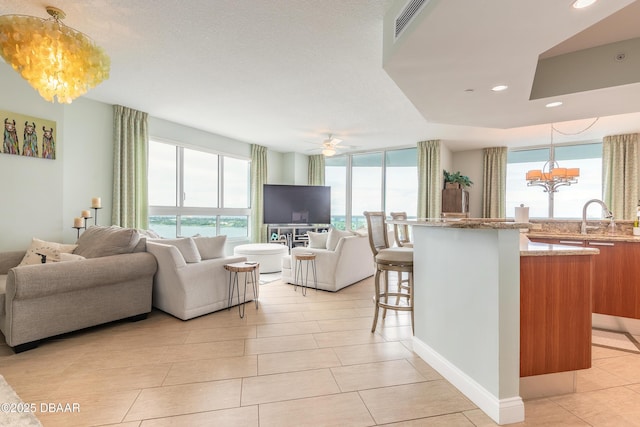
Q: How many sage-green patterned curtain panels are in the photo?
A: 6